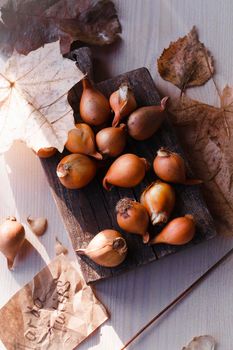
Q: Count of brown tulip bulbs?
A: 14